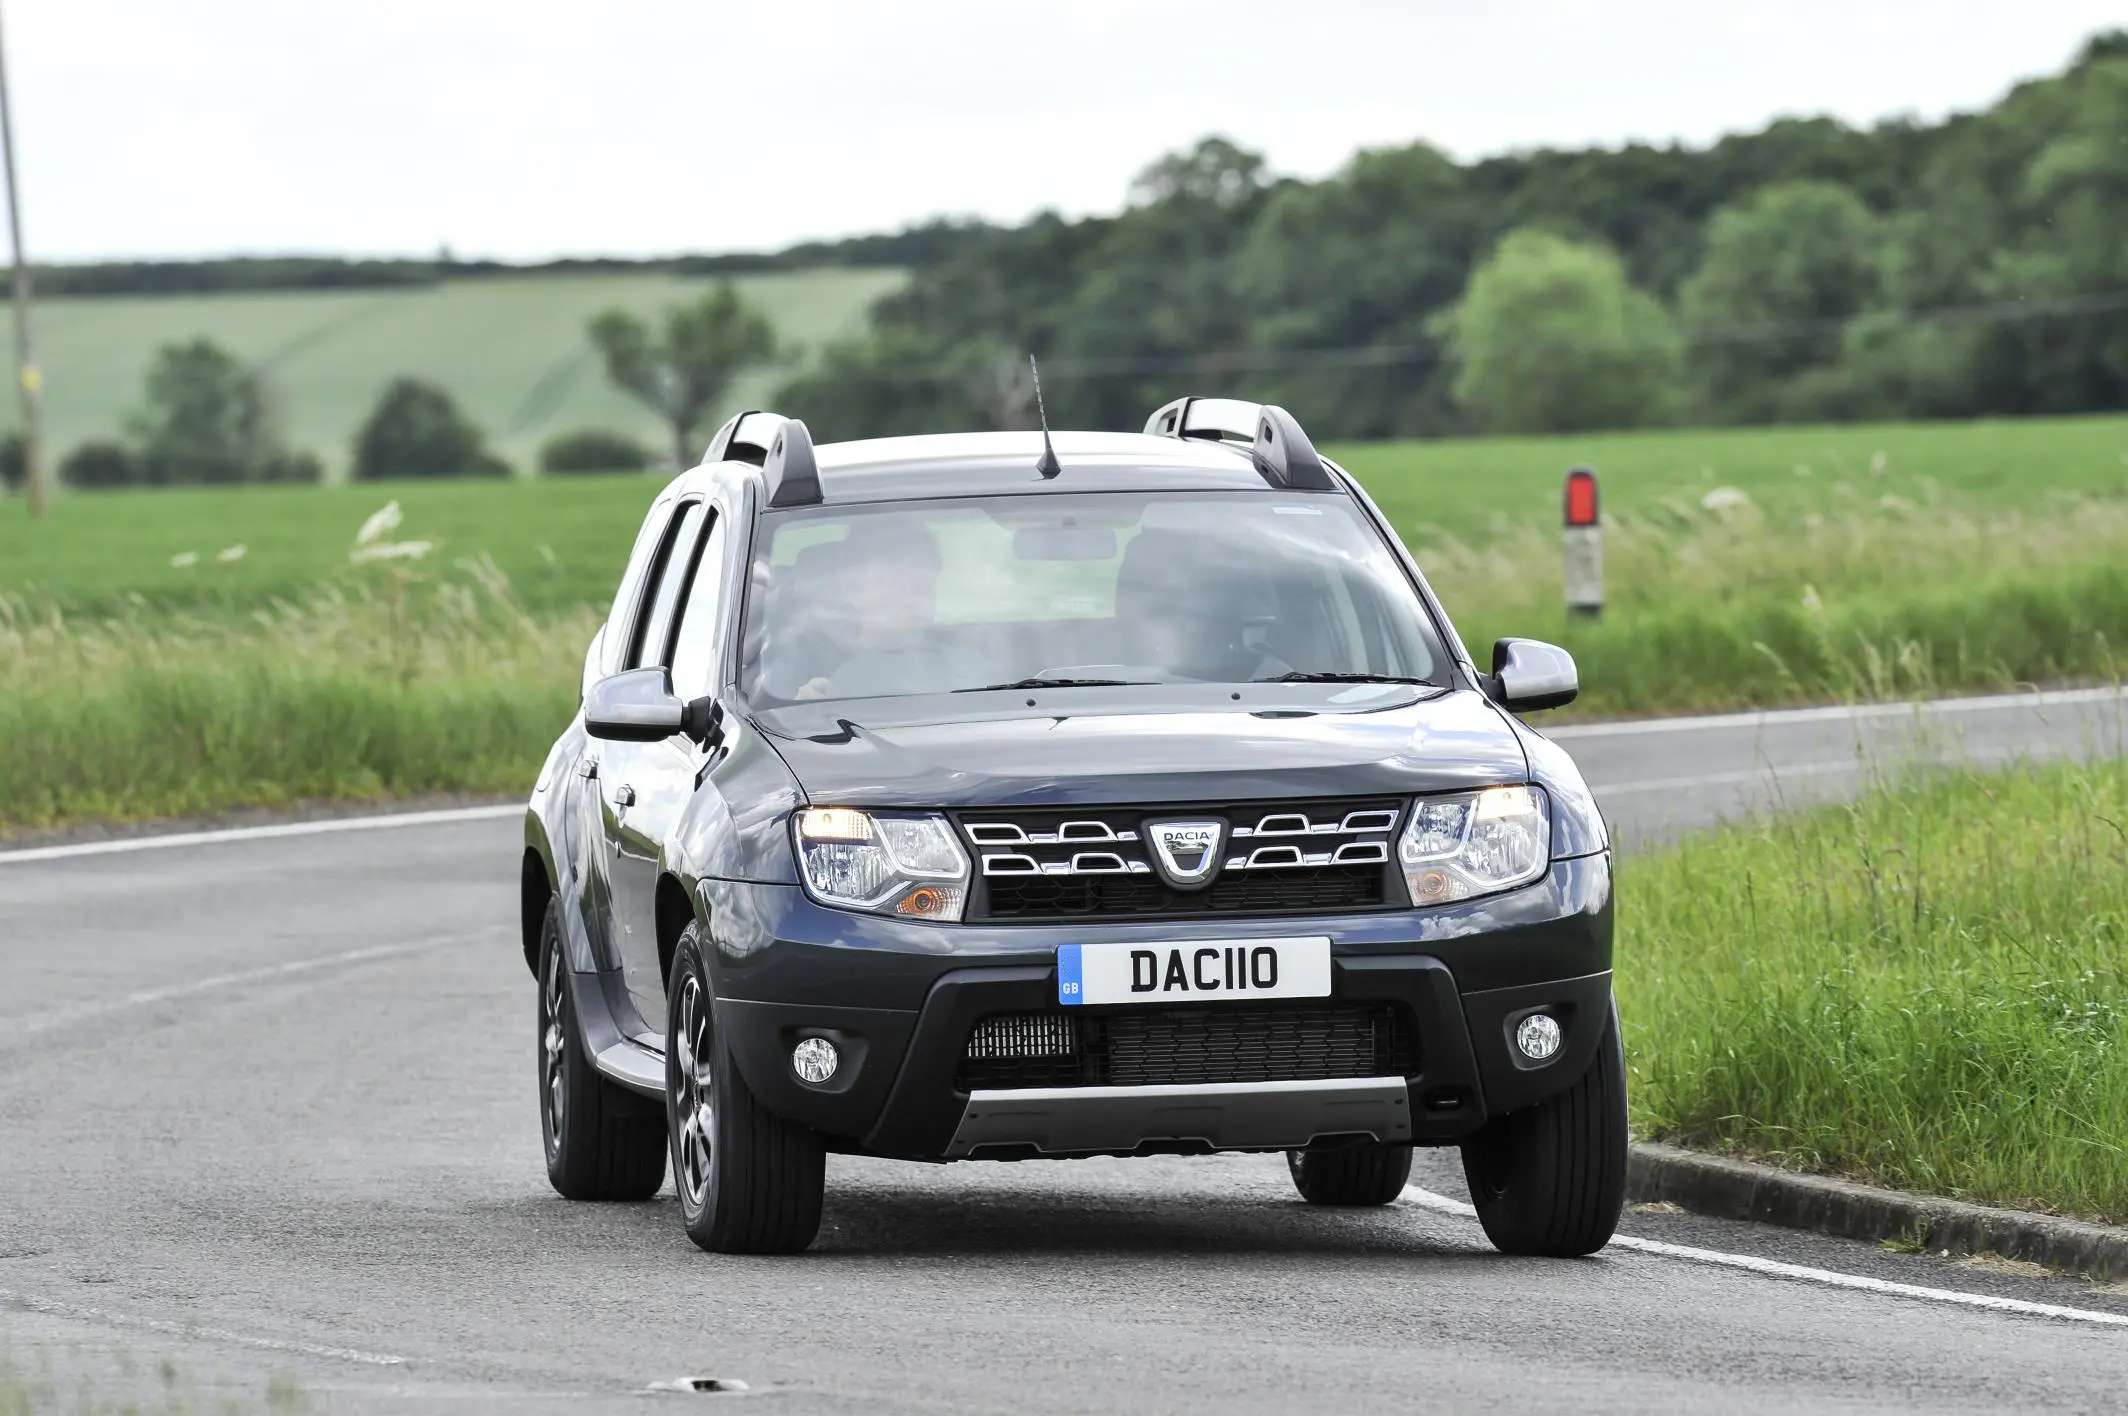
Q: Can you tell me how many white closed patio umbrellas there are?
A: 0